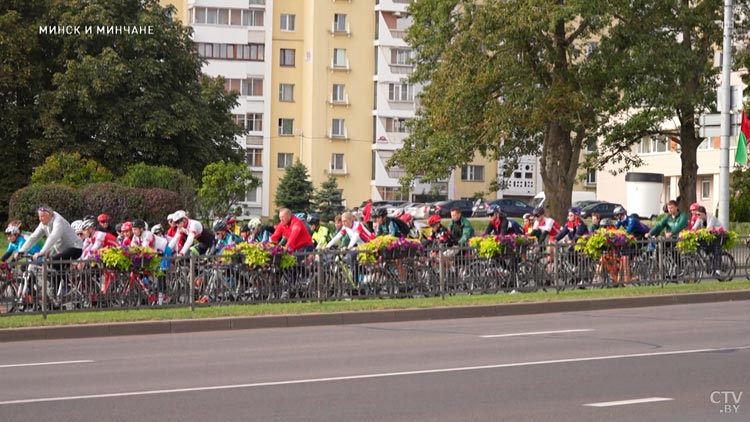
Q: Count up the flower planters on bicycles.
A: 0